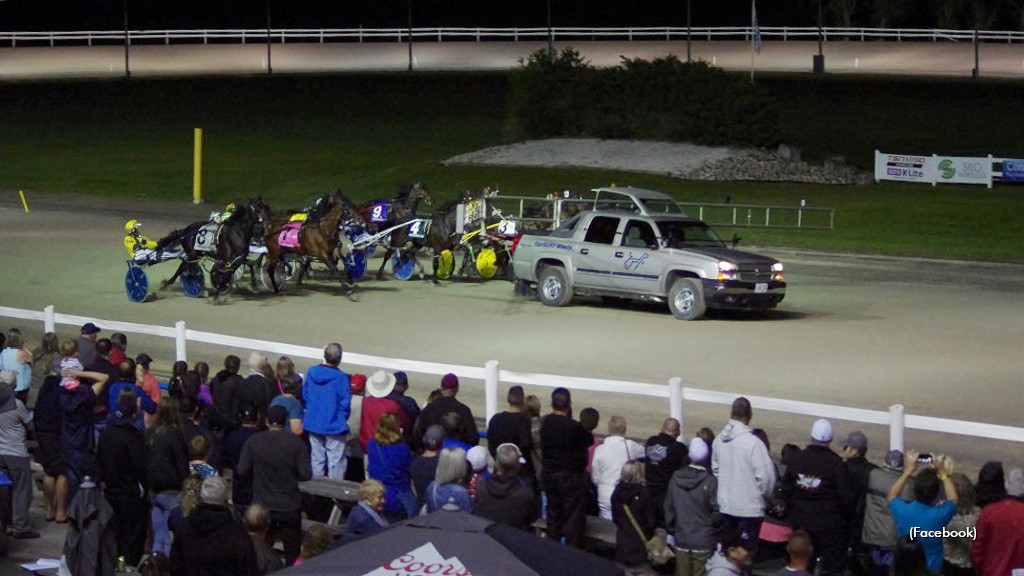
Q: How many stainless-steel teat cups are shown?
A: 0